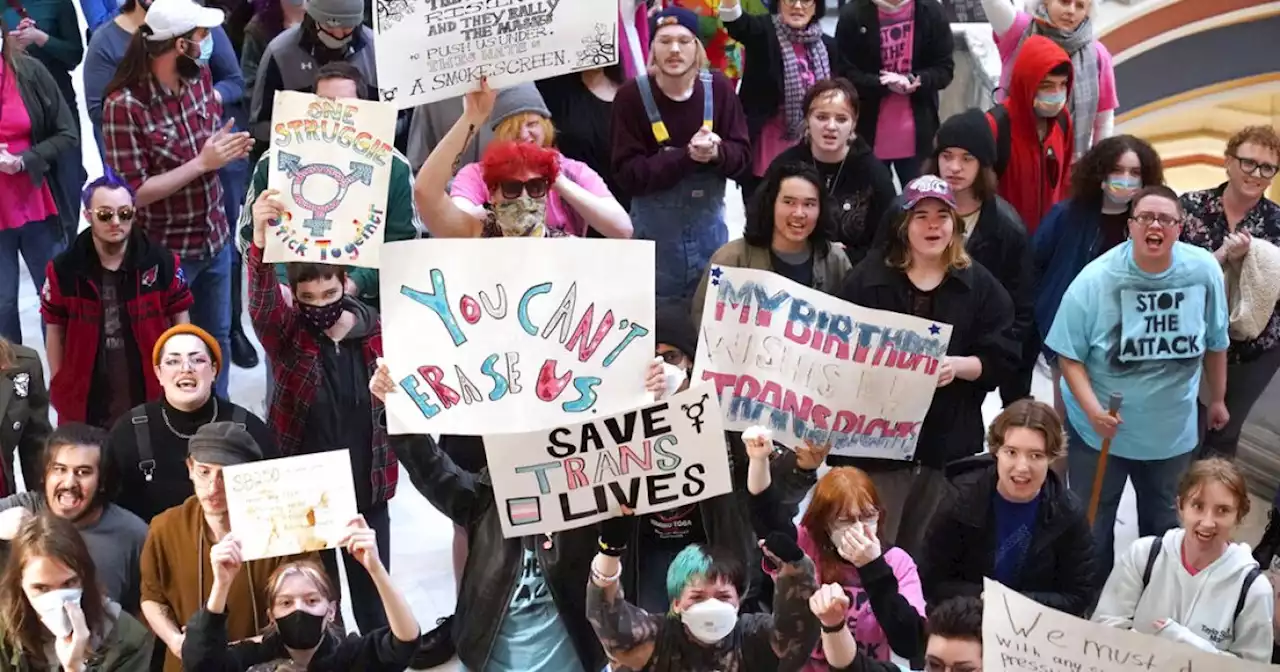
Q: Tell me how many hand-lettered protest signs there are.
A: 7